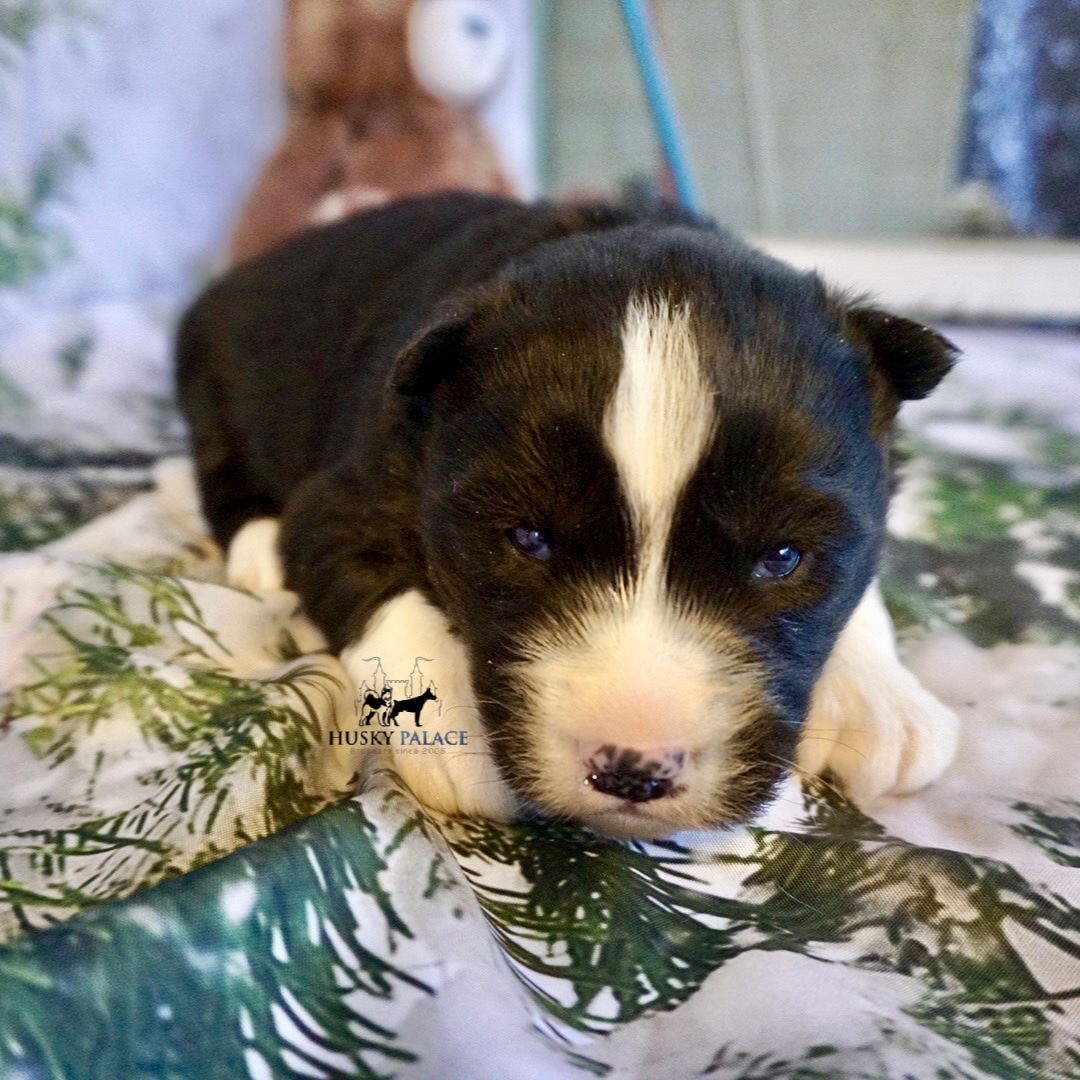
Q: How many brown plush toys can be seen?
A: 1